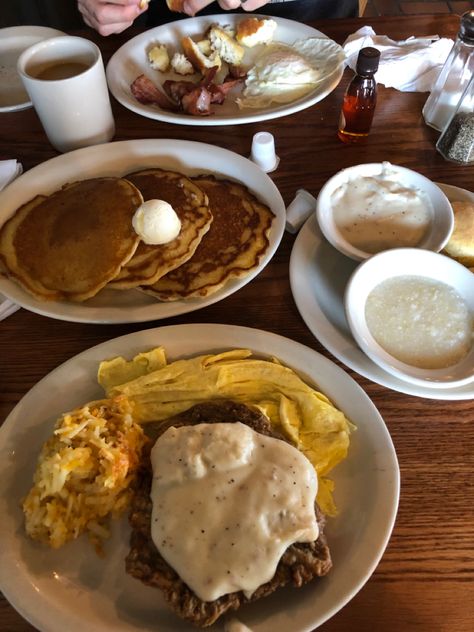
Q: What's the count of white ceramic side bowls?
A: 2